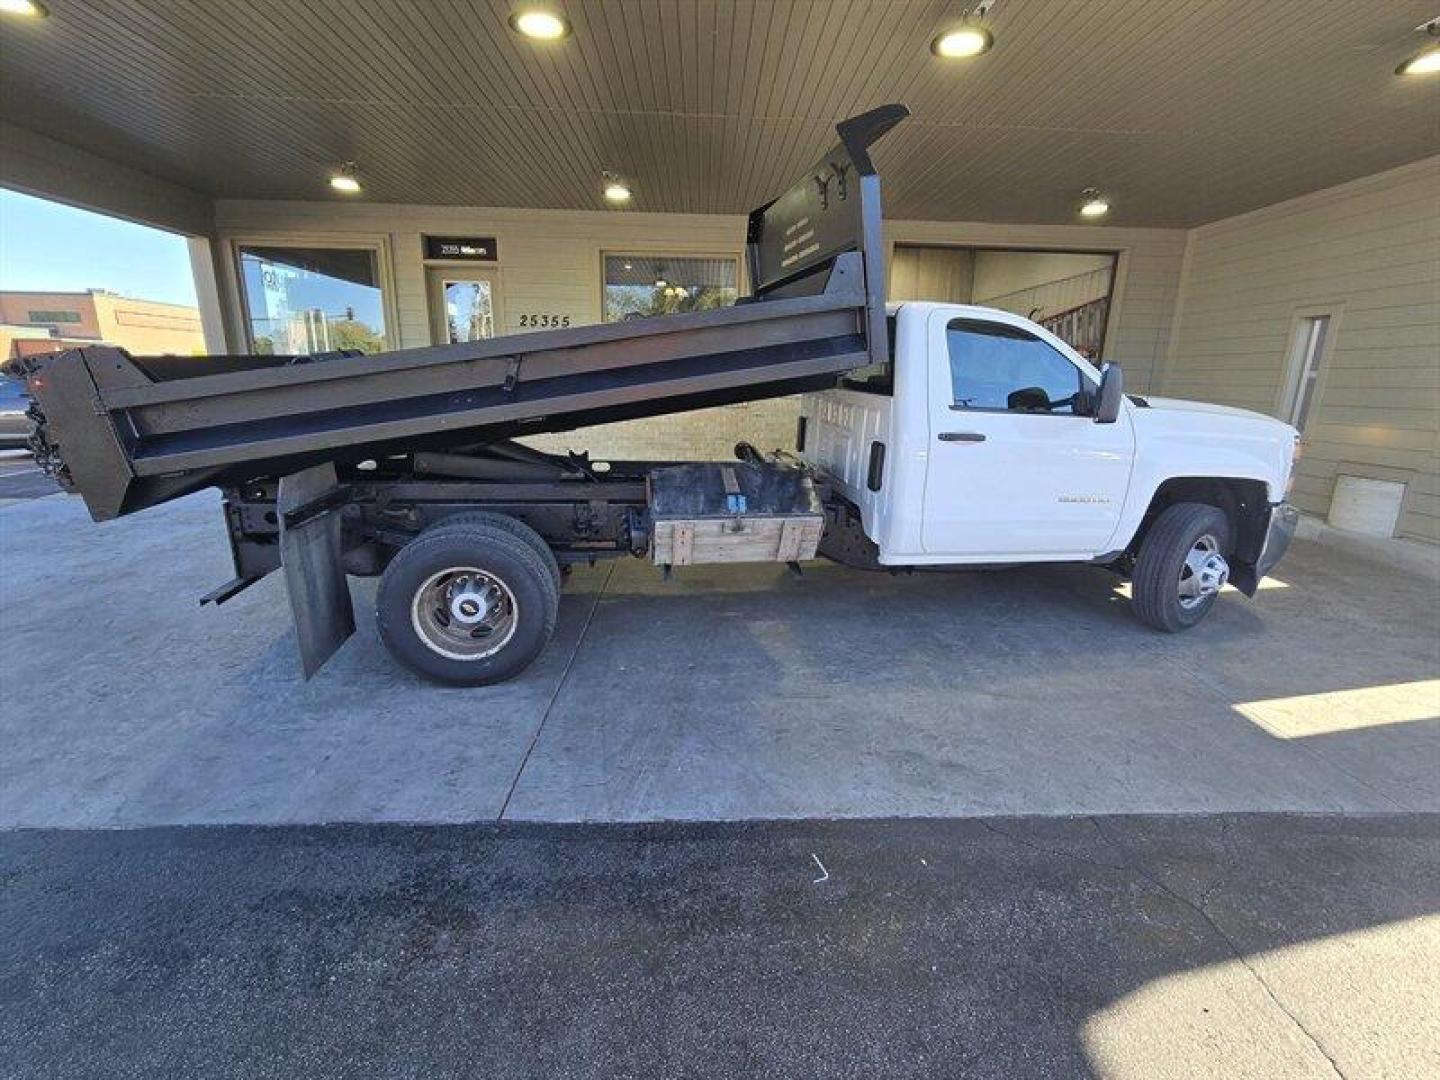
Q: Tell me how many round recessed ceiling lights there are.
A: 7